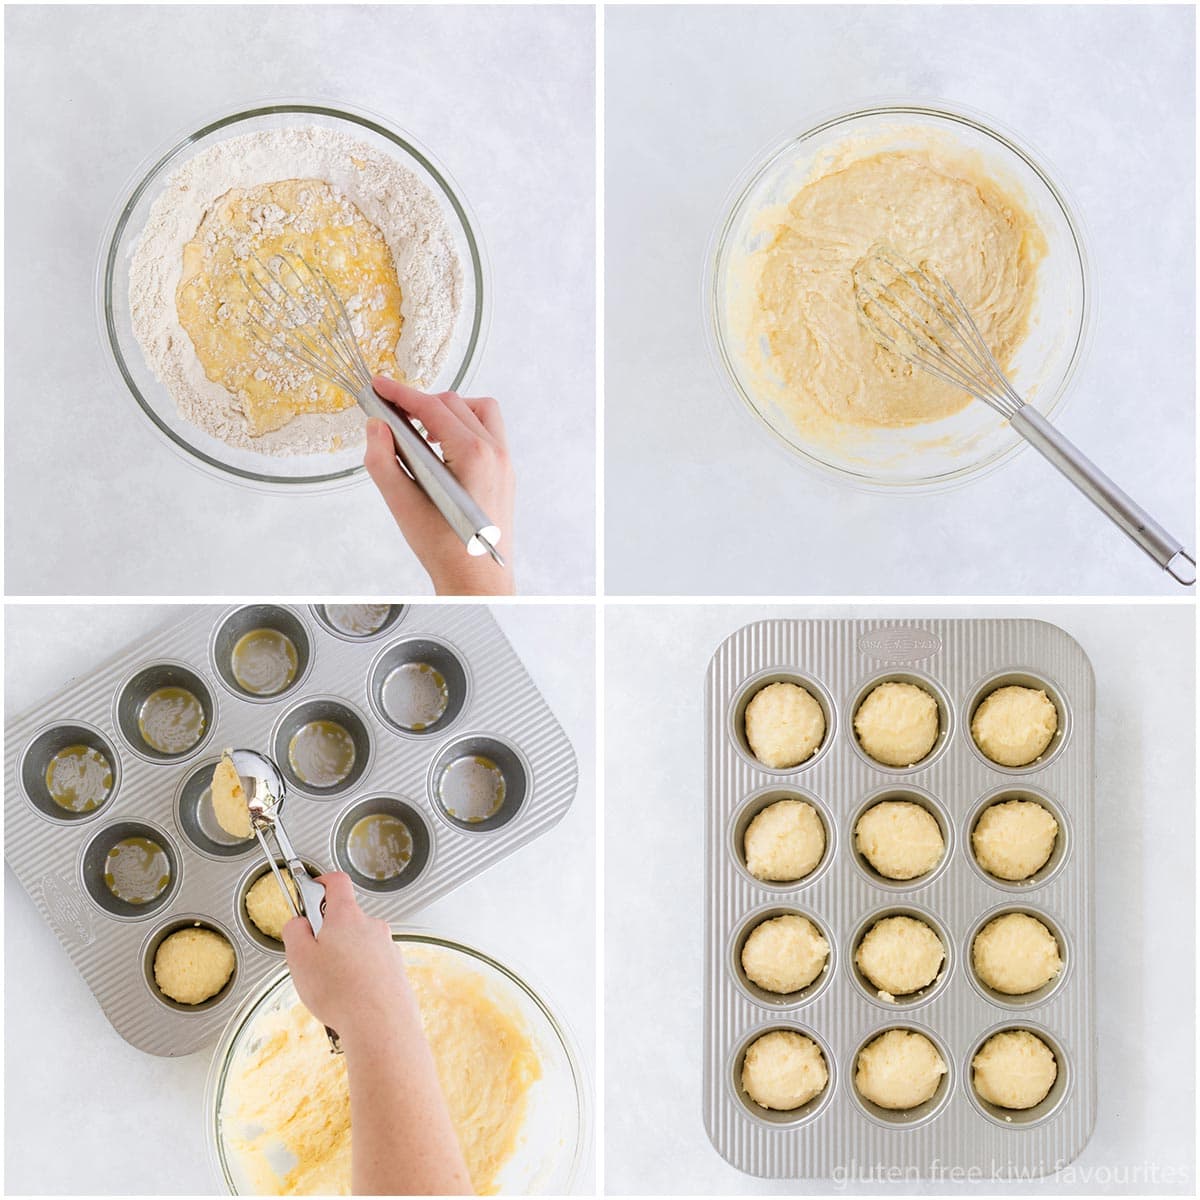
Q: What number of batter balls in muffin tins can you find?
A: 14